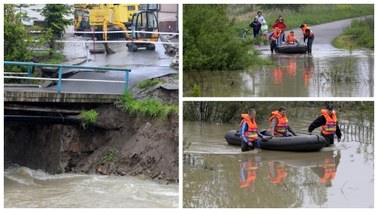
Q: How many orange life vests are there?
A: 6